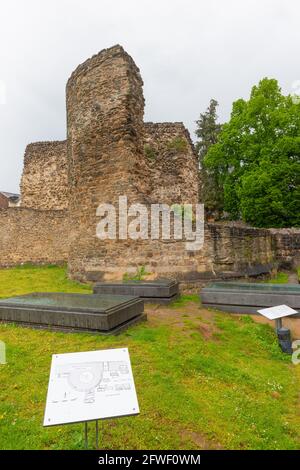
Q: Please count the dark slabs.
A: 3